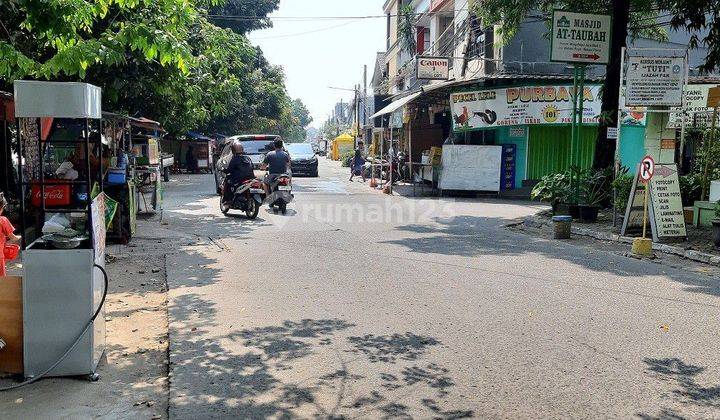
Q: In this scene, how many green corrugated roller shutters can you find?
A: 1